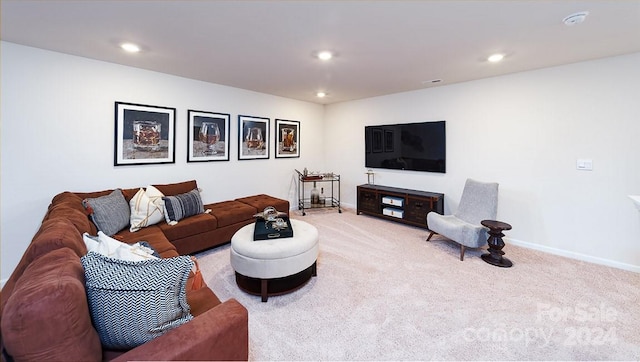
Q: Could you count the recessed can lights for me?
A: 4